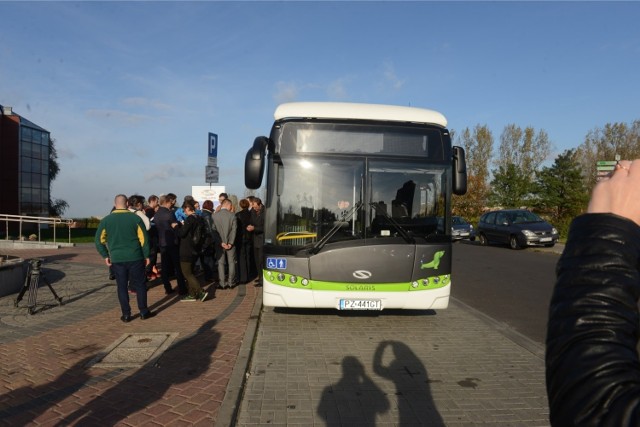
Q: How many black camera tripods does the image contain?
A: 1